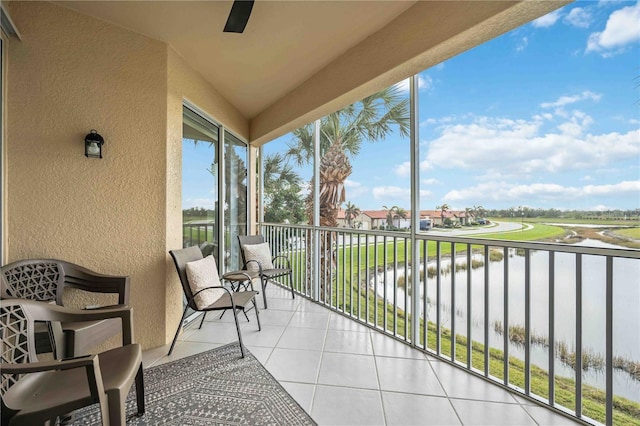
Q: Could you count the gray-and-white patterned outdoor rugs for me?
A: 1